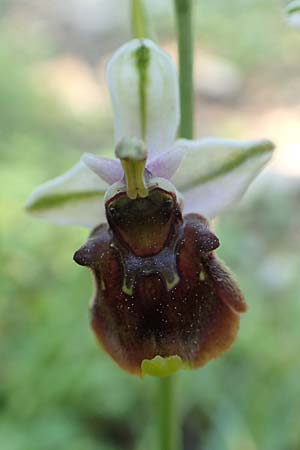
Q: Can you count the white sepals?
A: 3